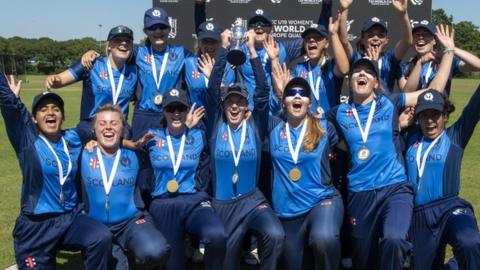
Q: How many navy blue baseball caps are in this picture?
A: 13